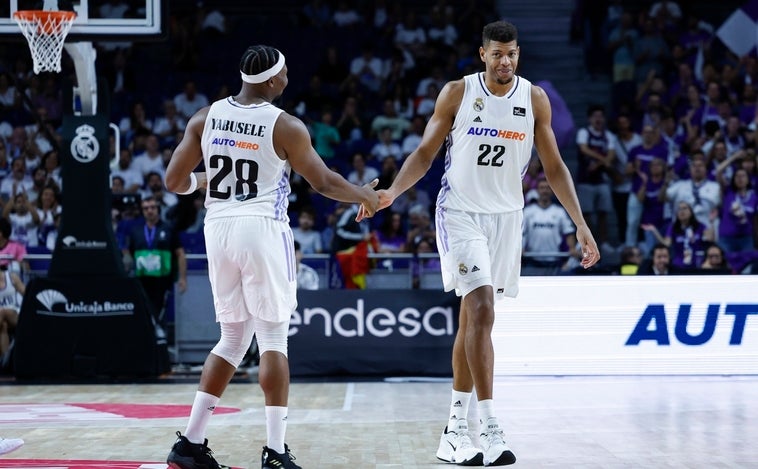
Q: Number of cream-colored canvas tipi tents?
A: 0